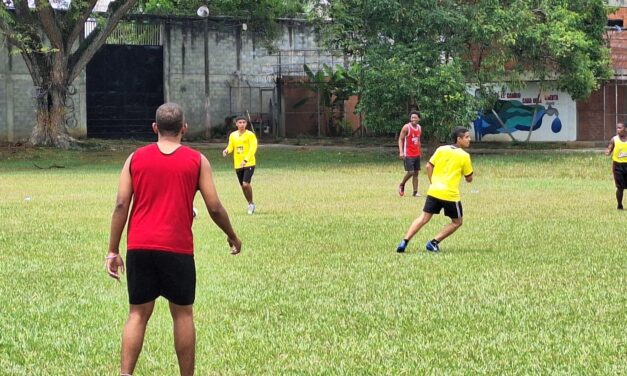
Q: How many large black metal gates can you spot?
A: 1